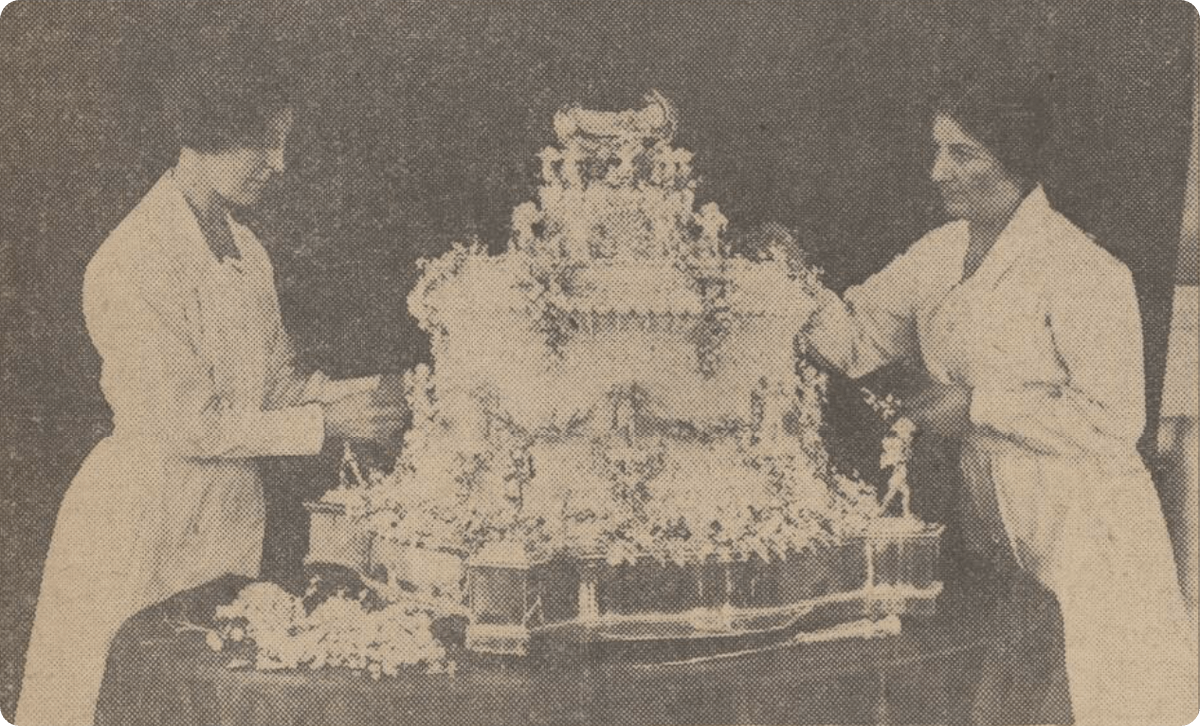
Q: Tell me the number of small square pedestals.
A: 3